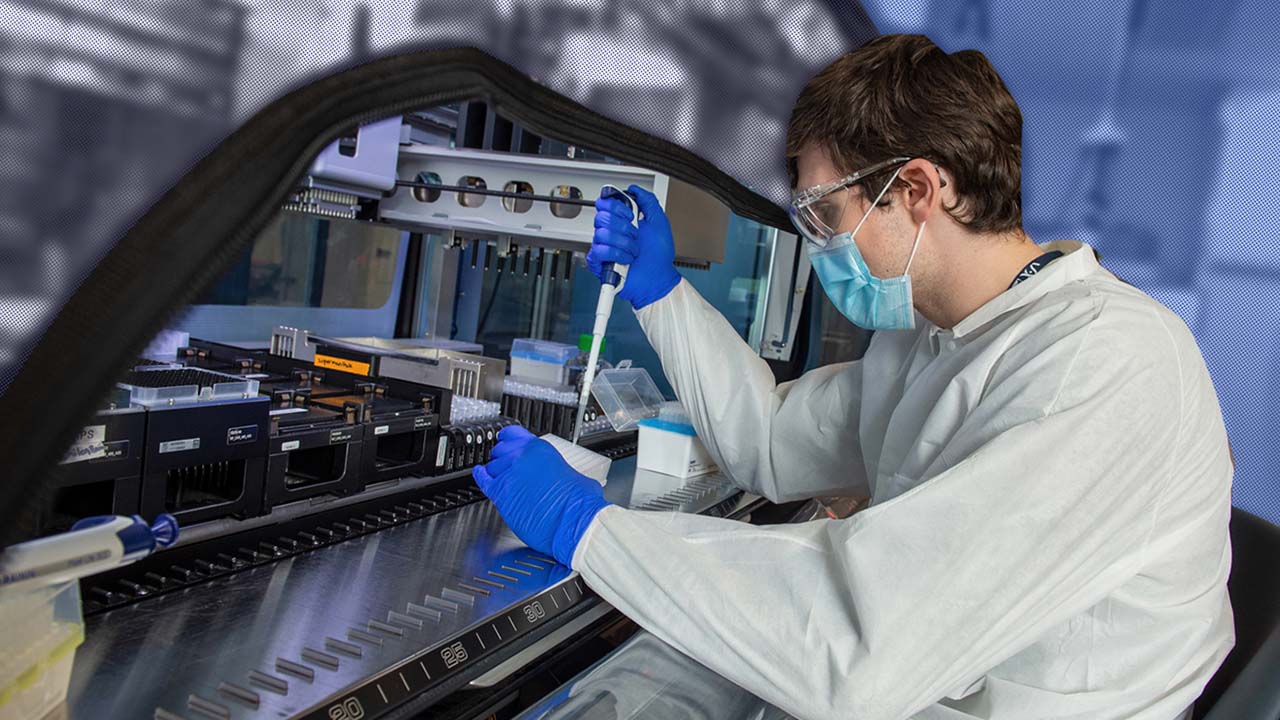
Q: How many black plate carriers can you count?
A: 4